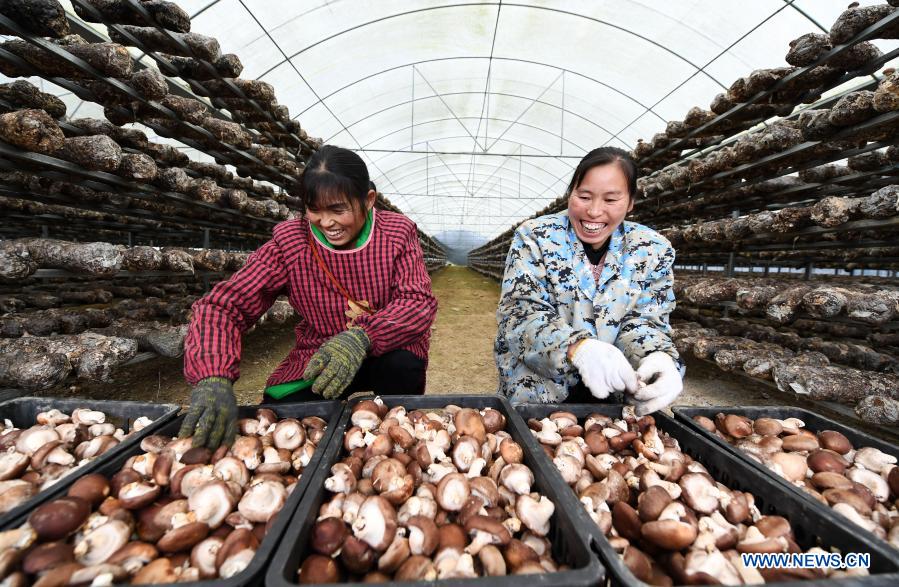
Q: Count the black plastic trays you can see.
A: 5